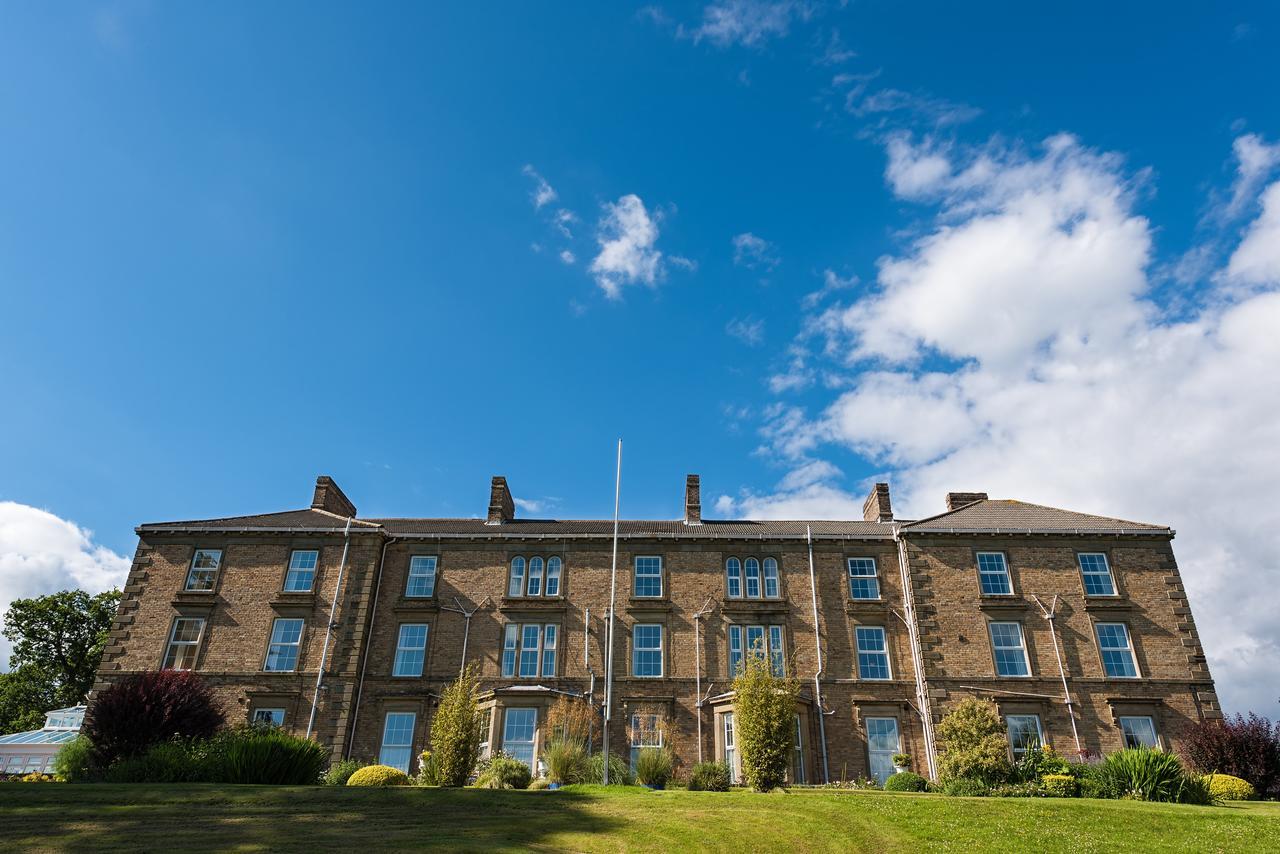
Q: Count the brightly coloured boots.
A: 0